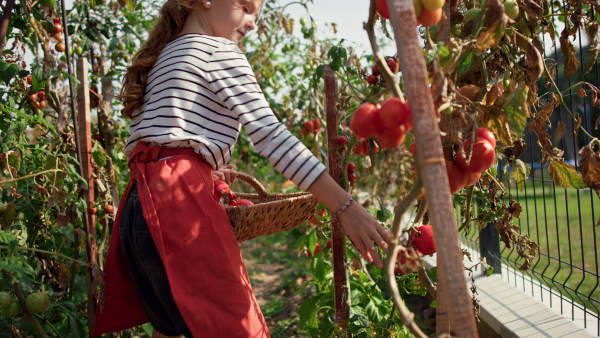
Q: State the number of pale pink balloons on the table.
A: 0